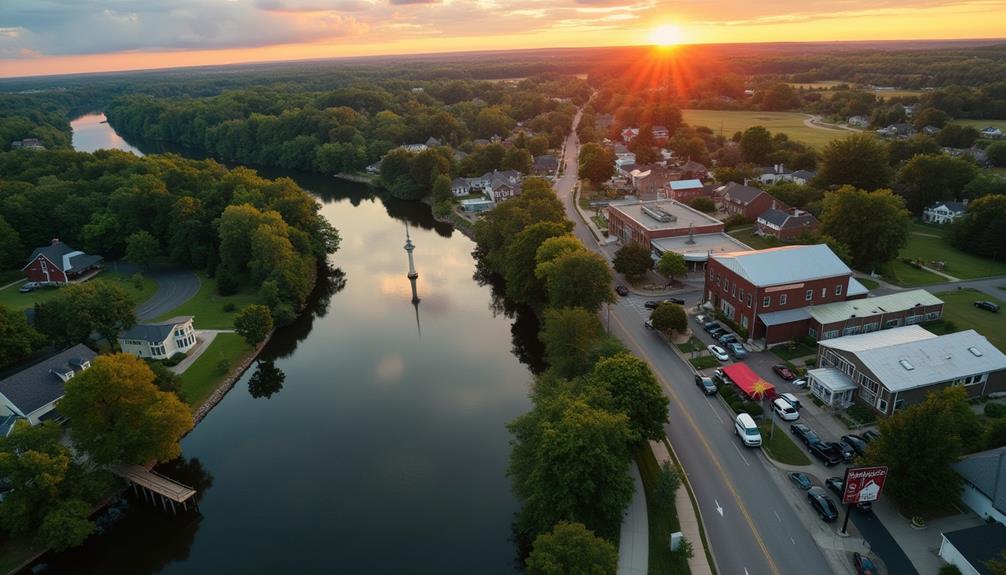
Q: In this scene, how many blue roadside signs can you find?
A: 0